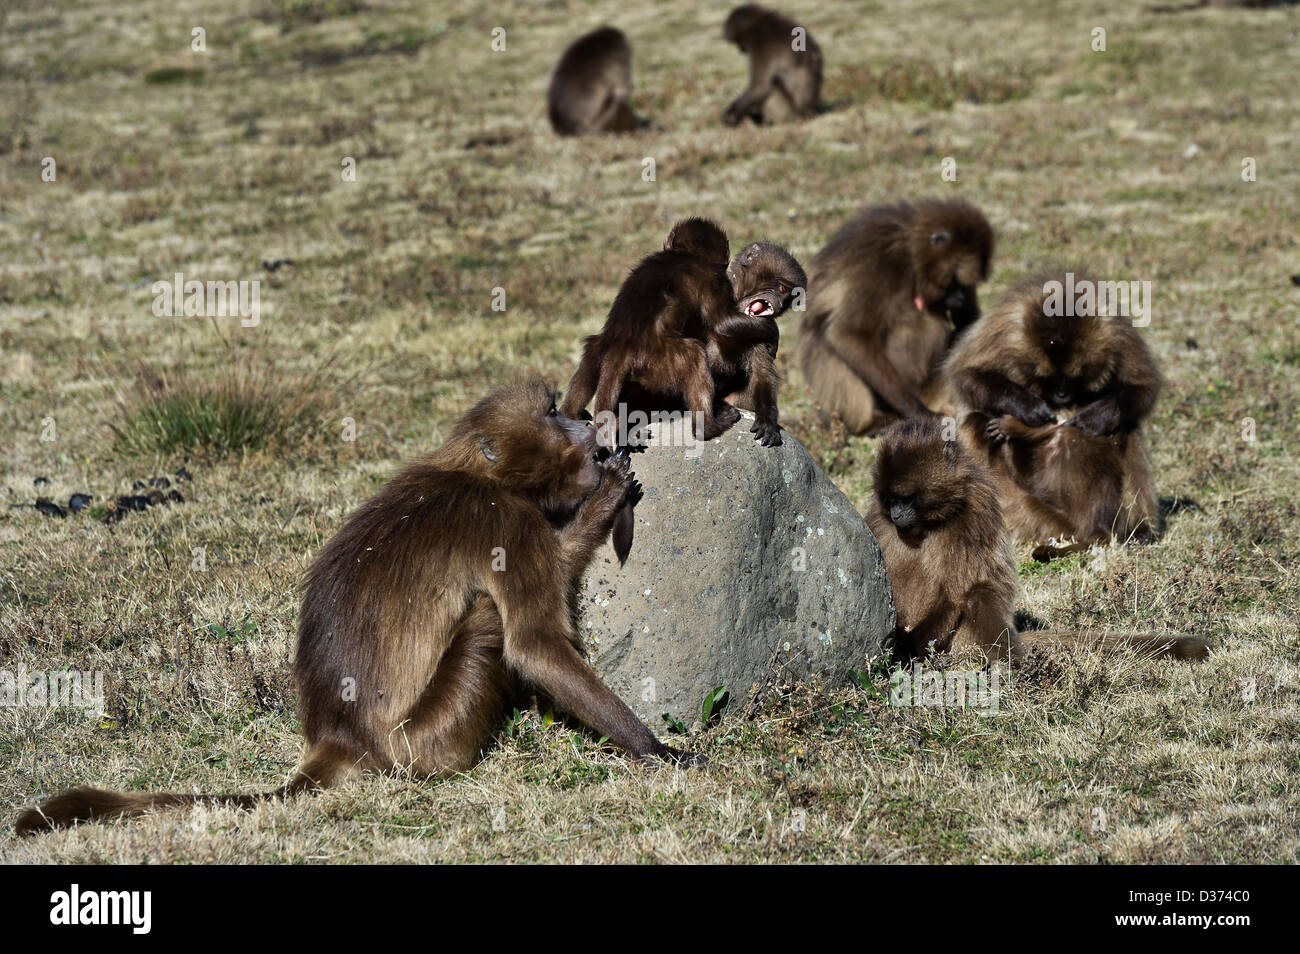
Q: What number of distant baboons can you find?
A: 2